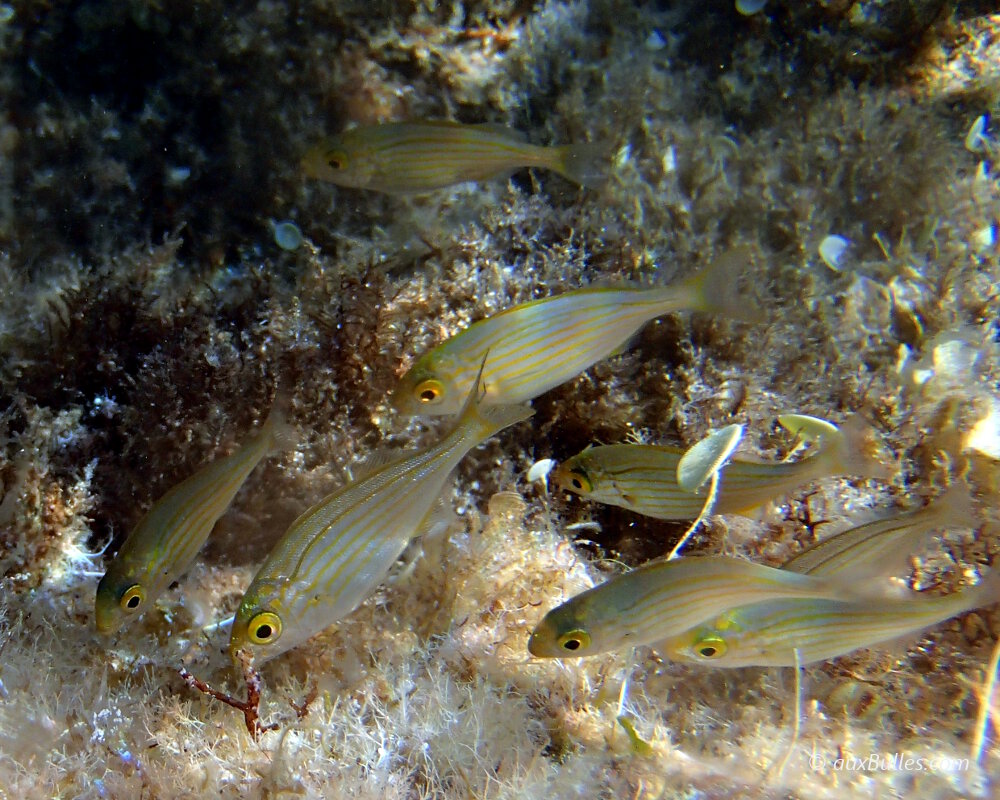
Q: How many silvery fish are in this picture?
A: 8